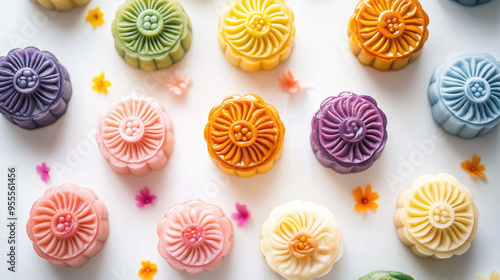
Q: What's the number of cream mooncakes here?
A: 2